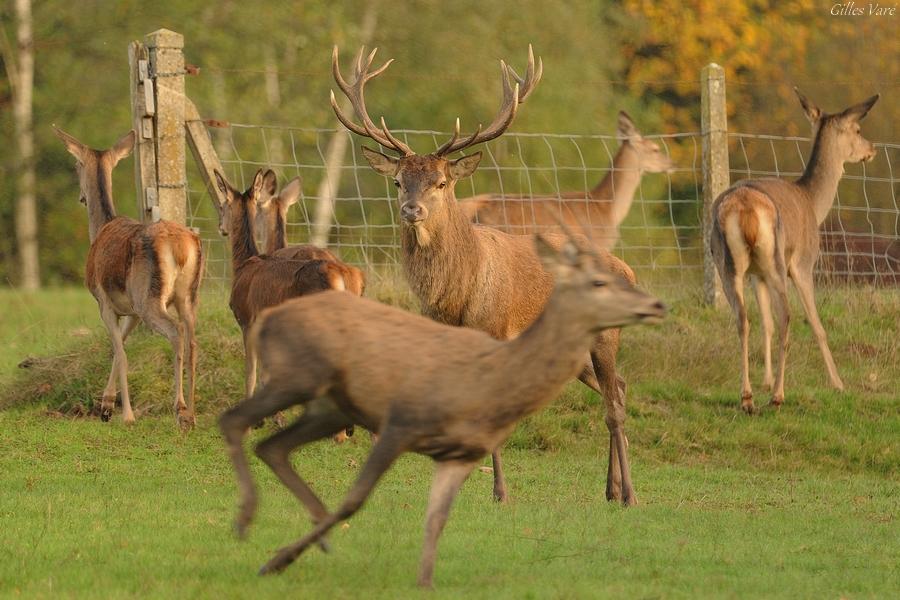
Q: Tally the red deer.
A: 7